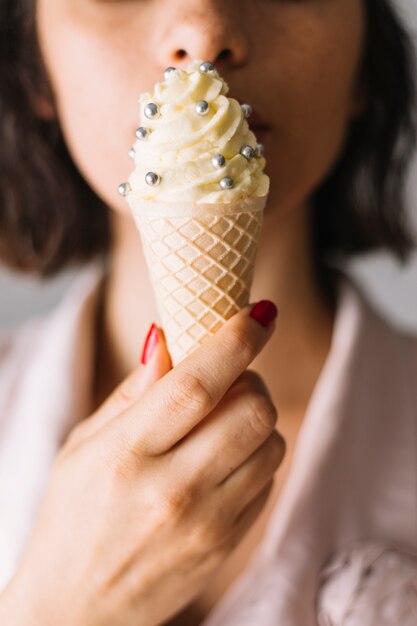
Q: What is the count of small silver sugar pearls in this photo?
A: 13